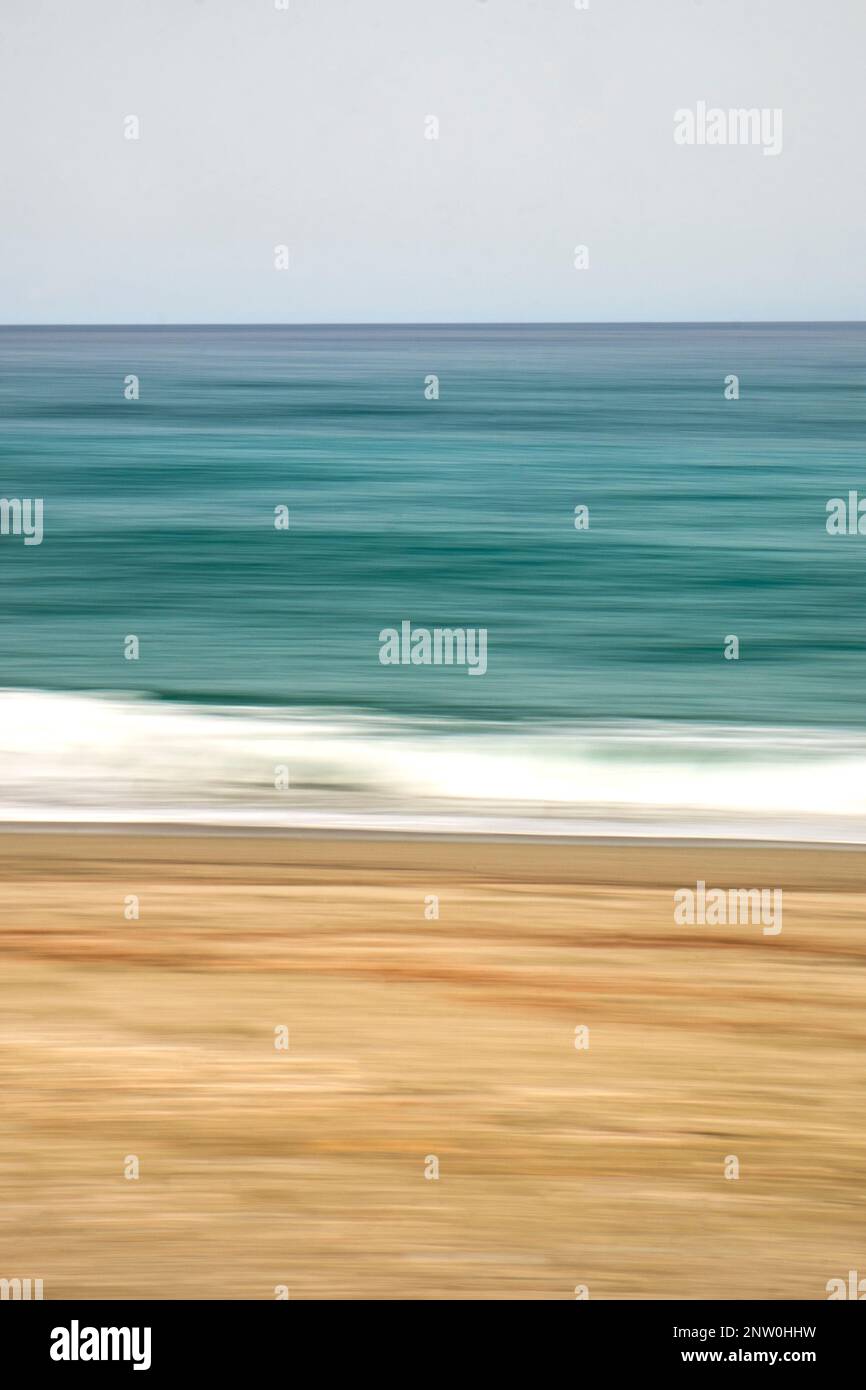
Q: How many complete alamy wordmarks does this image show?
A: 4